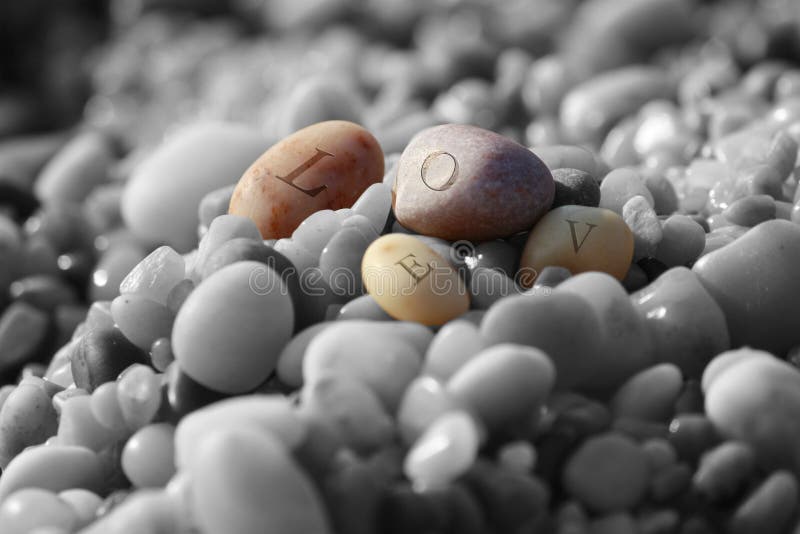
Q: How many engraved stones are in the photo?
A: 4